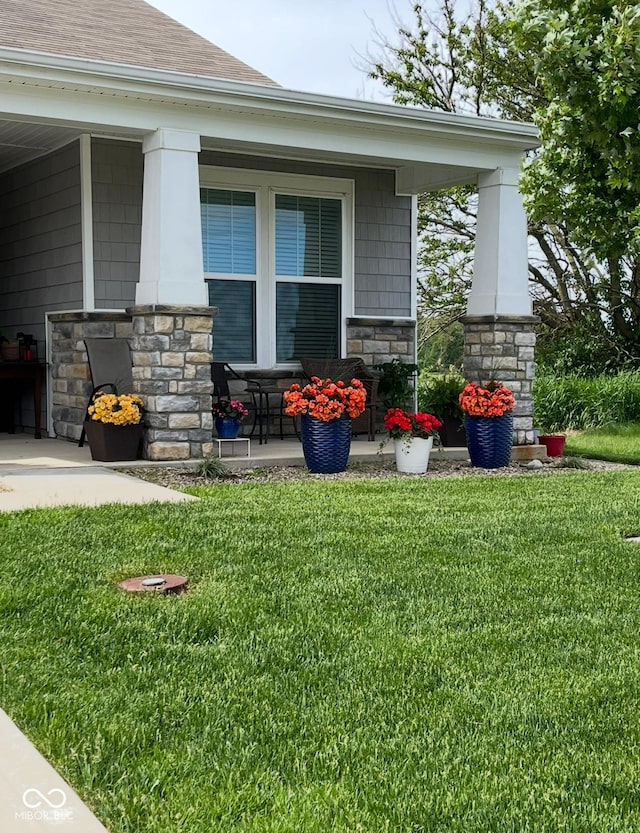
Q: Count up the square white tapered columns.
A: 2